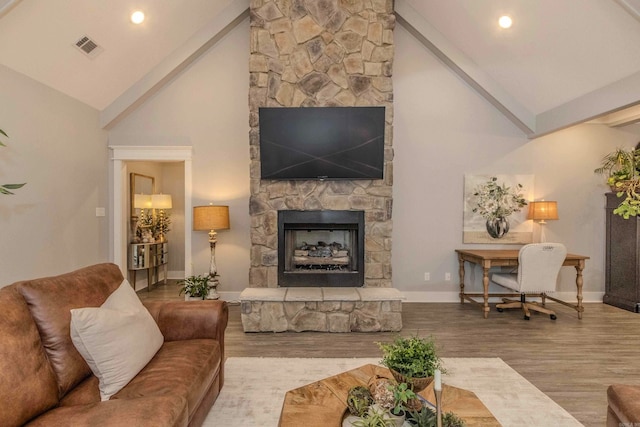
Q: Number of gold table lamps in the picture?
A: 1